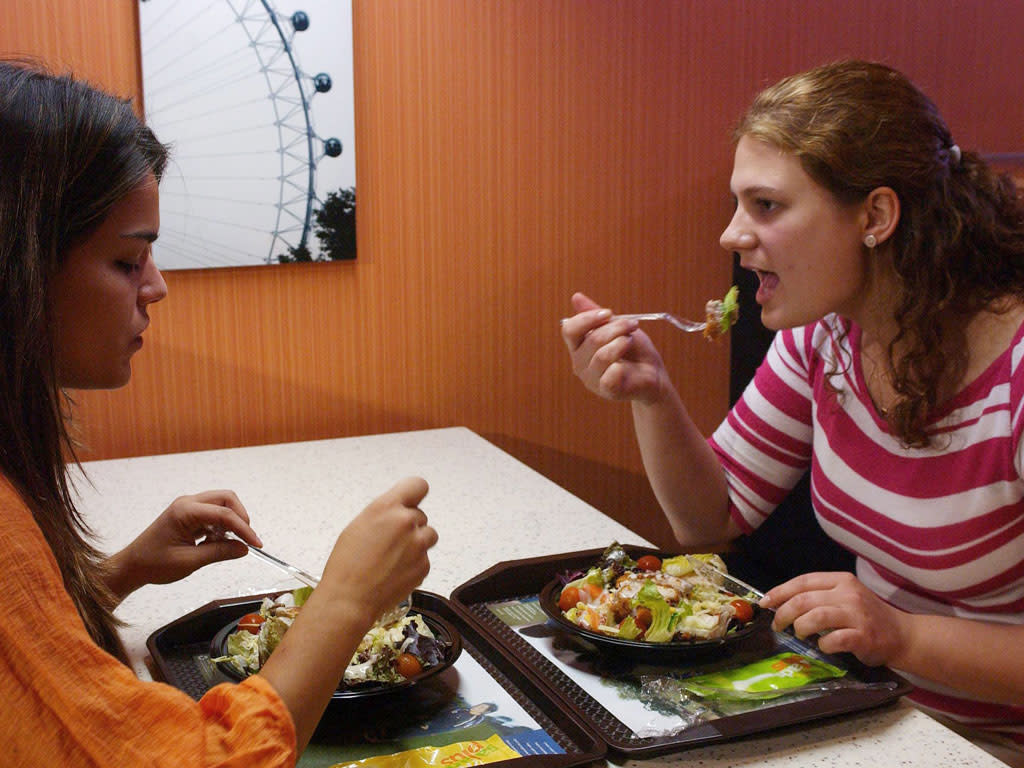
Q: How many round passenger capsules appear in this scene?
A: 3